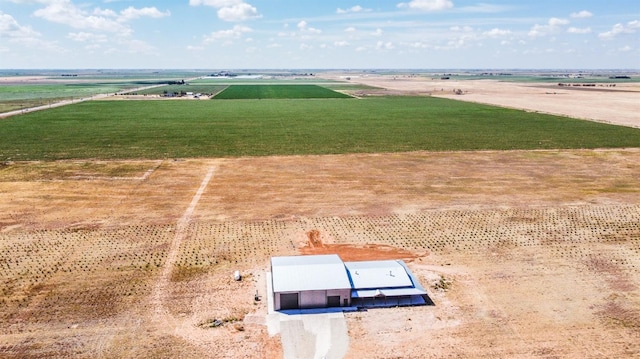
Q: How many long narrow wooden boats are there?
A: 0